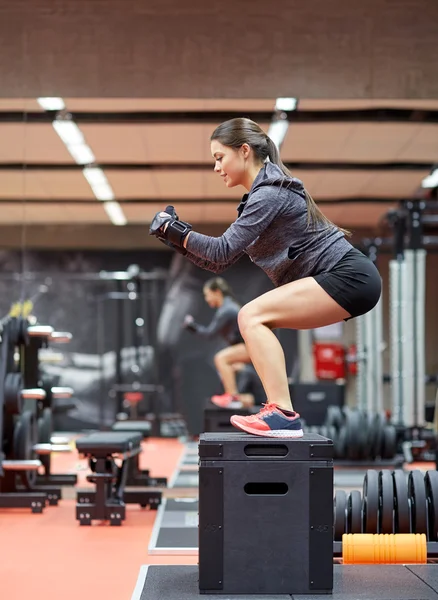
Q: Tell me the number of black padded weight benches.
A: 2